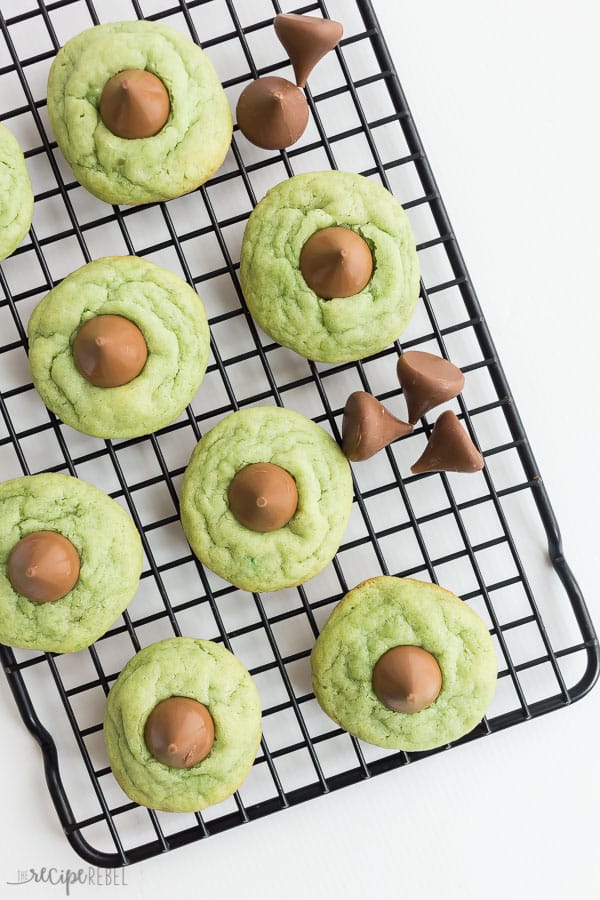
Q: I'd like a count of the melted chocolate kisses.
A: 0